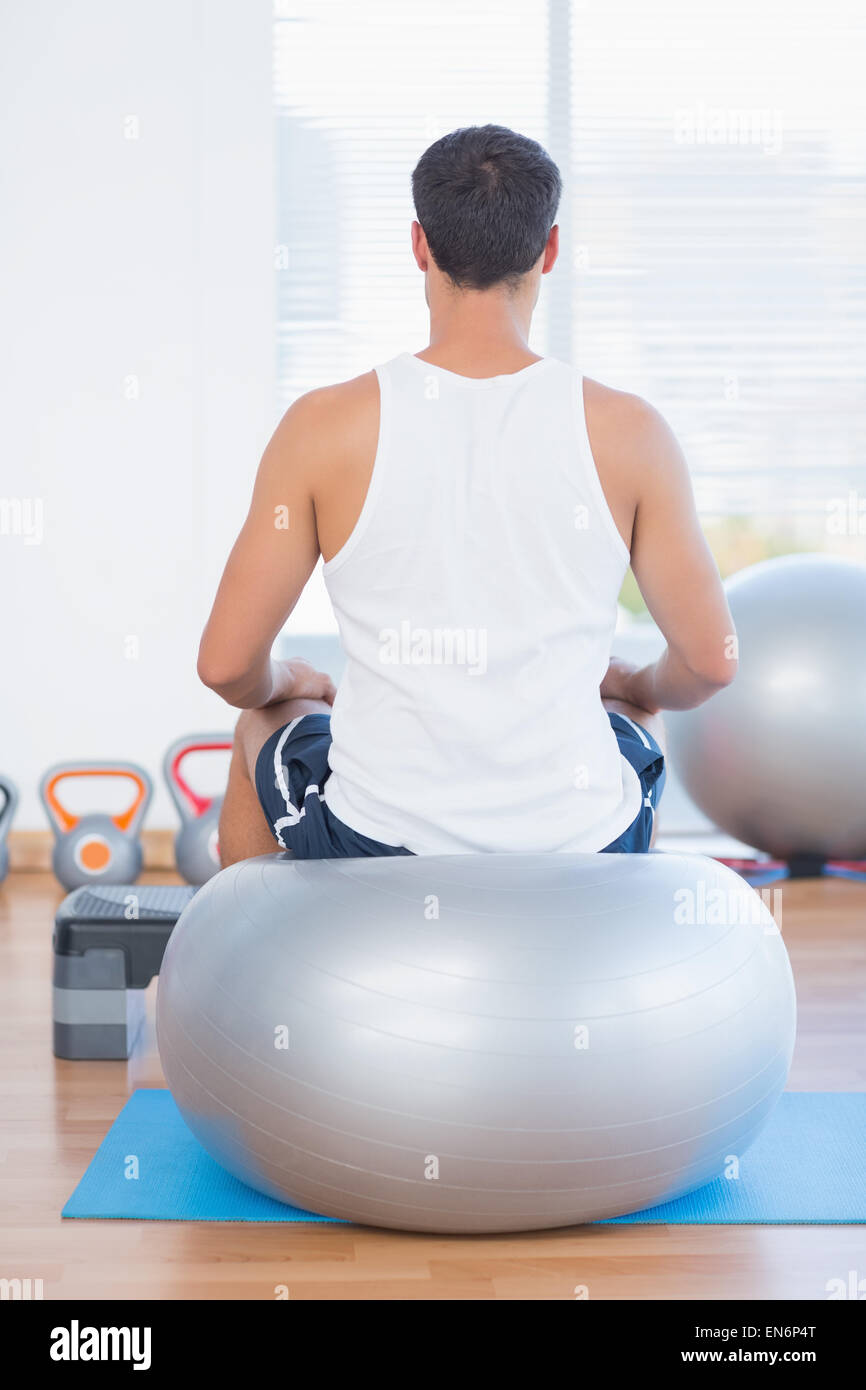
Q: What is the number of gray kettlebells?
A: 3